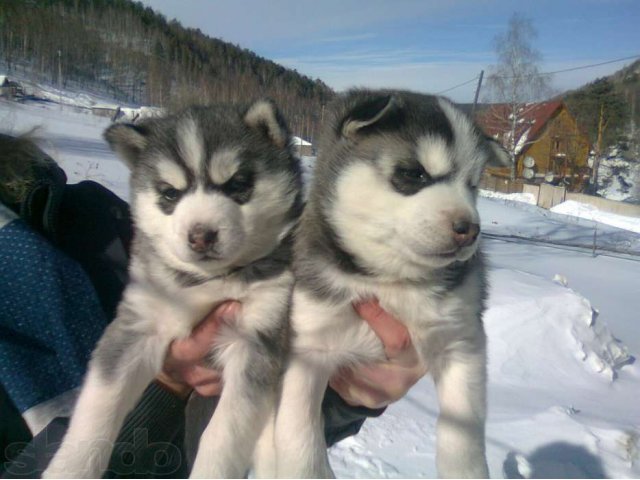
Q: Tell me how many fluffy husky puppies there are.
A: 2